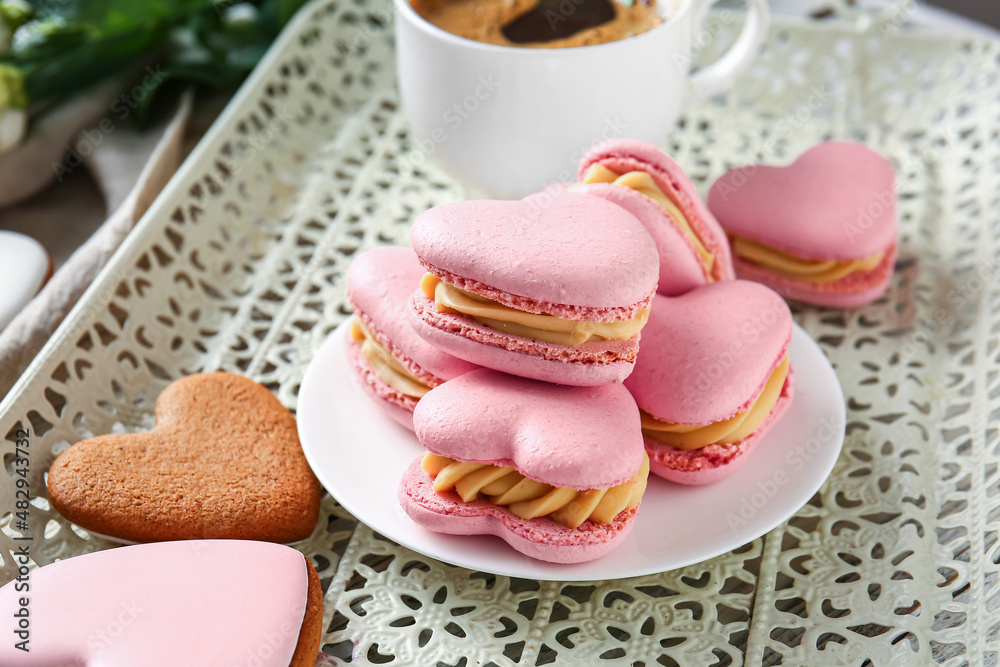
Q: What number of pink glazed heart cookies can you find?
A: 1